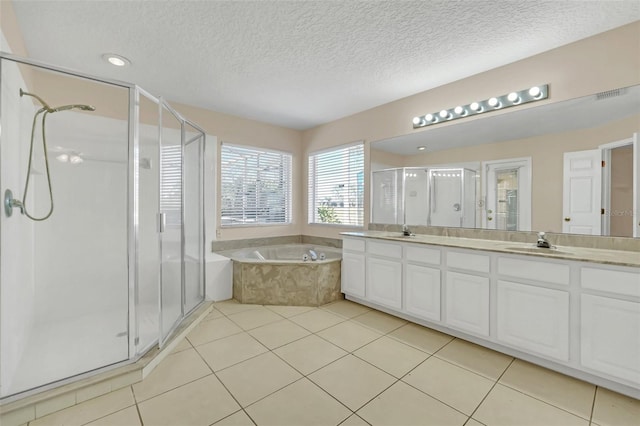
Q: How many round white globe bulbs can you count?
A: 8